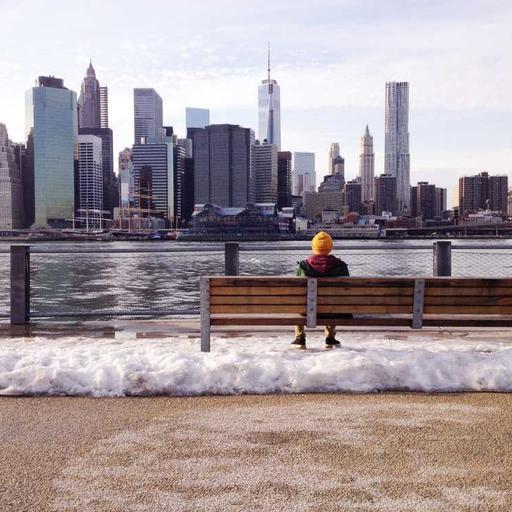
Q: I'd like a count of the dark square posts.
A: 3